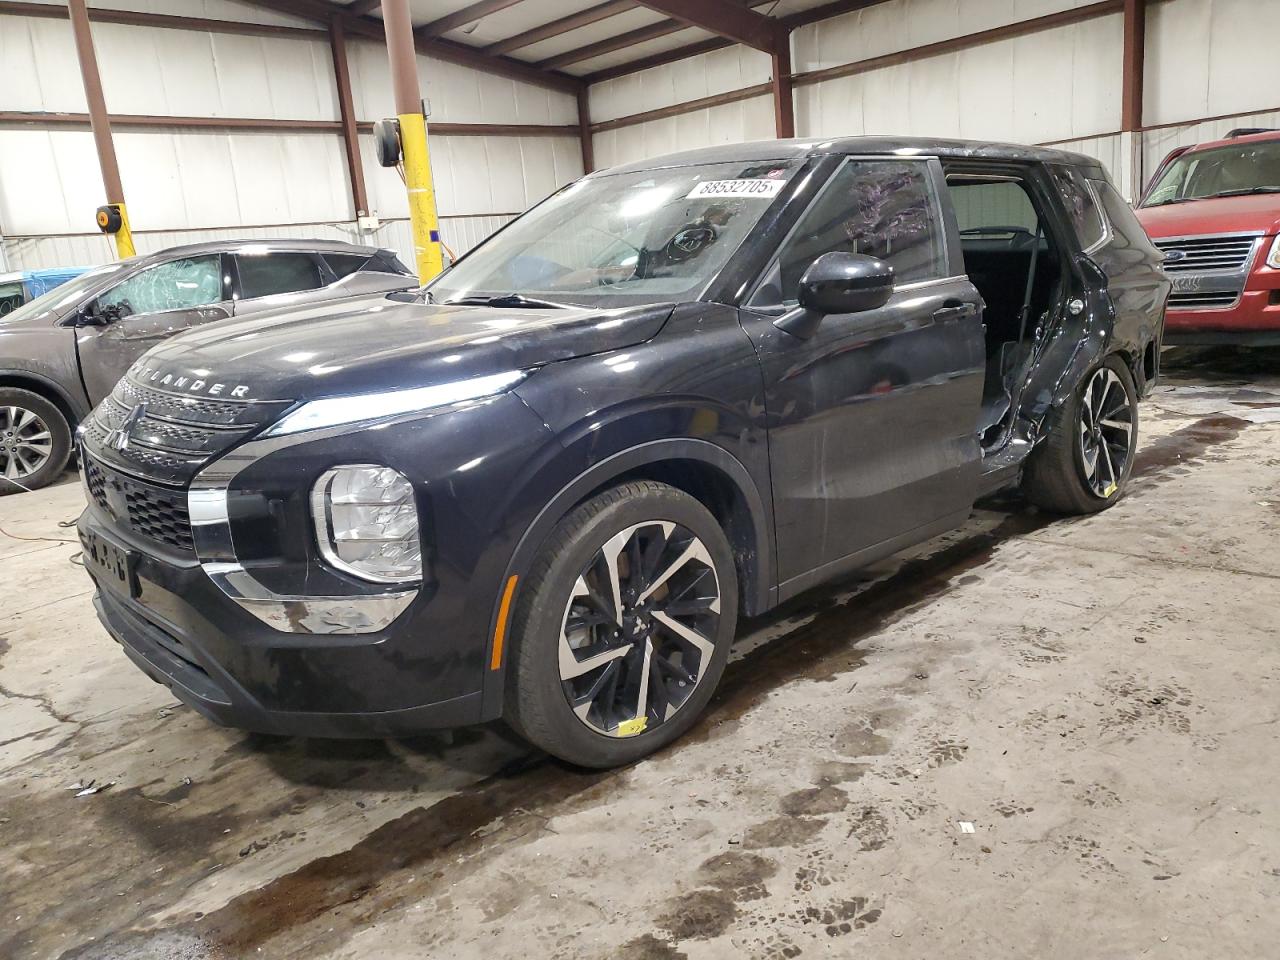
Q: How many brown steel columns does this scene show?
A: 6